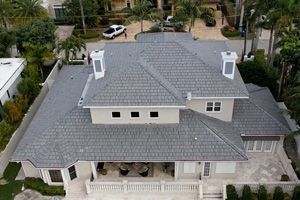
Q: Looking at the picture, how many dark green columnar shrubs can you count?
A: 5